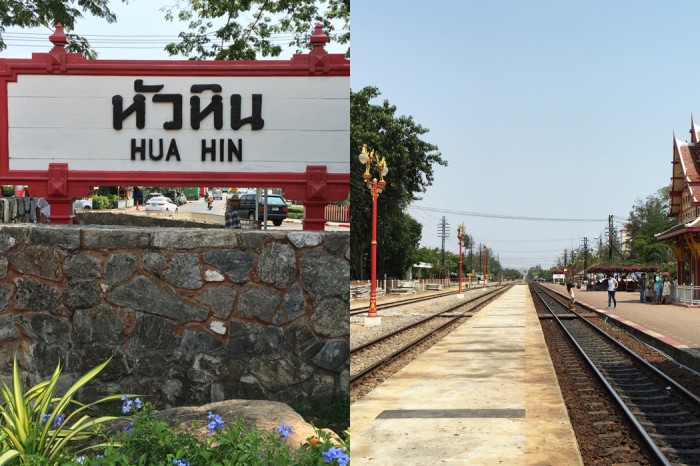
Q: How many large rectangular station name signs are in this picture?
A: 1